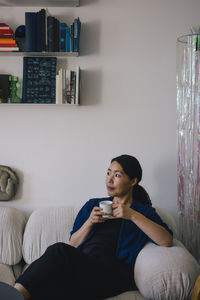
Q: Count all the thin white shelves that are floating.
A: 3